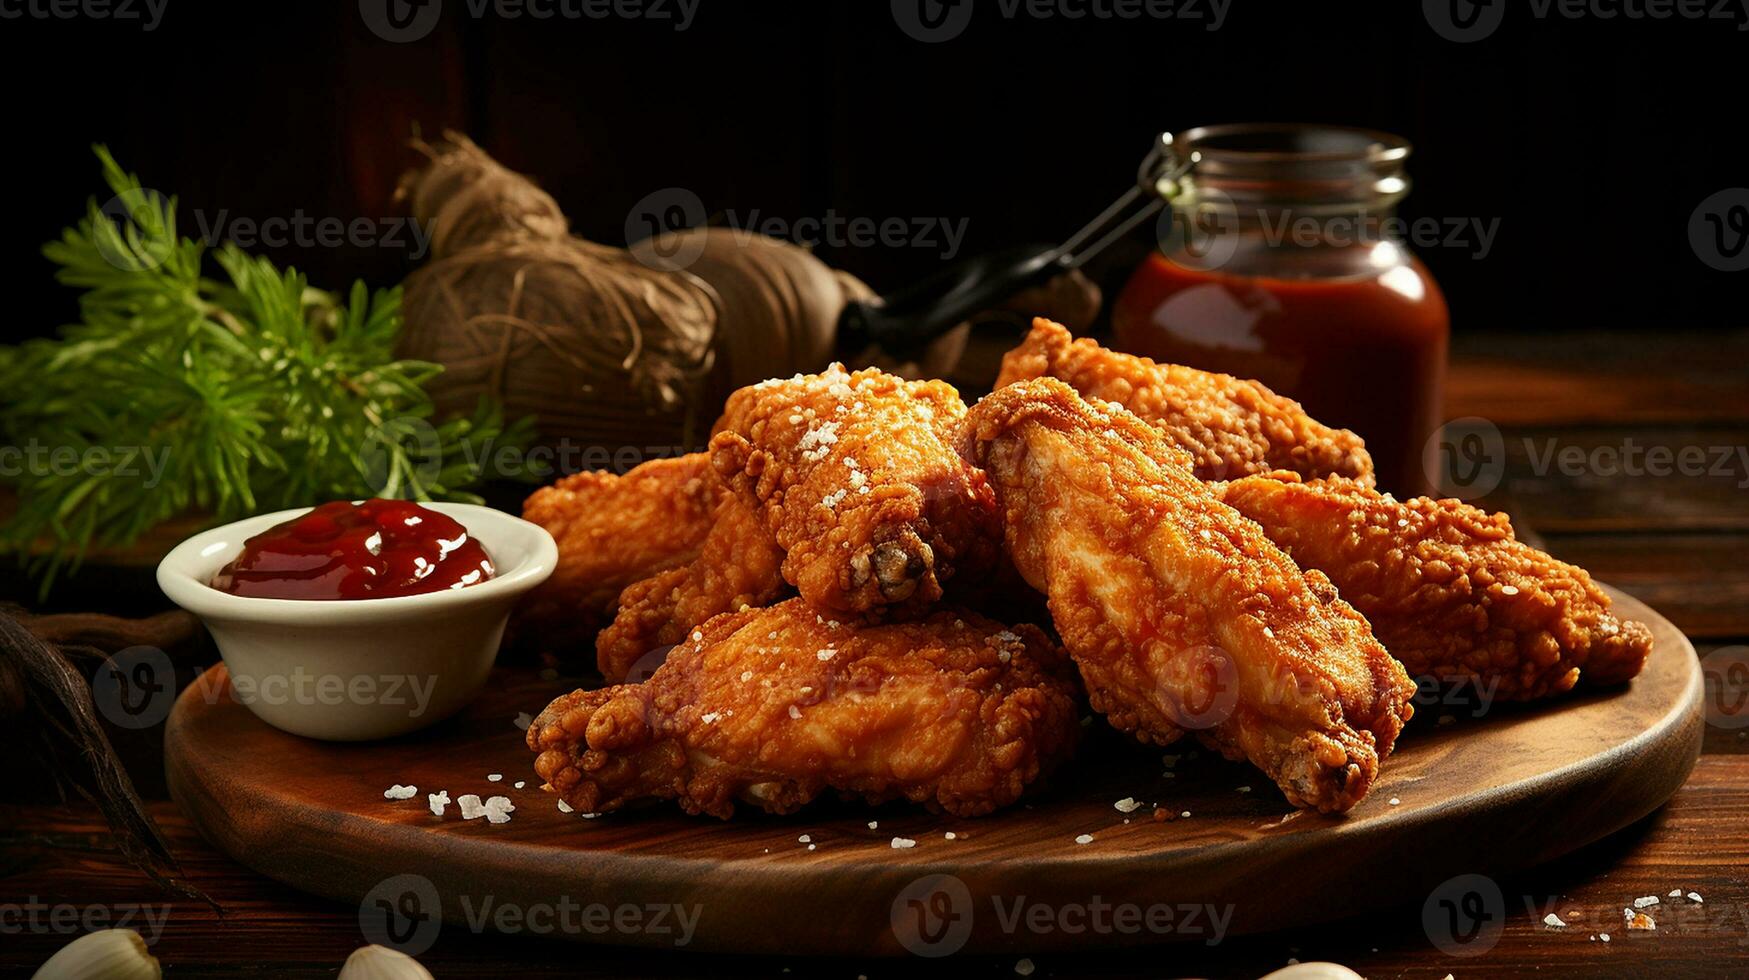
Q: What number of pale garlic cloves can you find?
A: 3